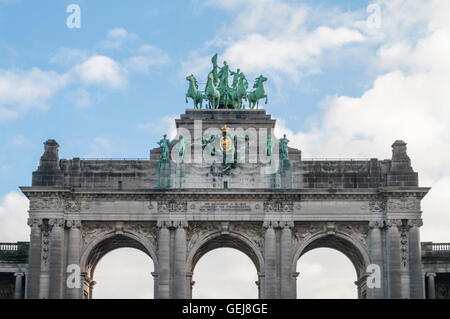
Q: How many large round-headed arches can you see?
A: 3